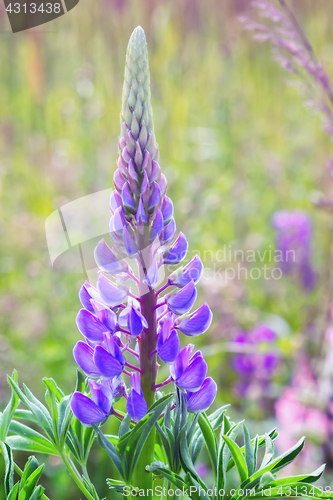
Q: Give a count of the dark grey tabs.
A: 2